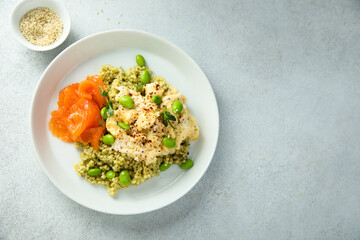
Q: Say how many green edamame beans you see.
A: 14